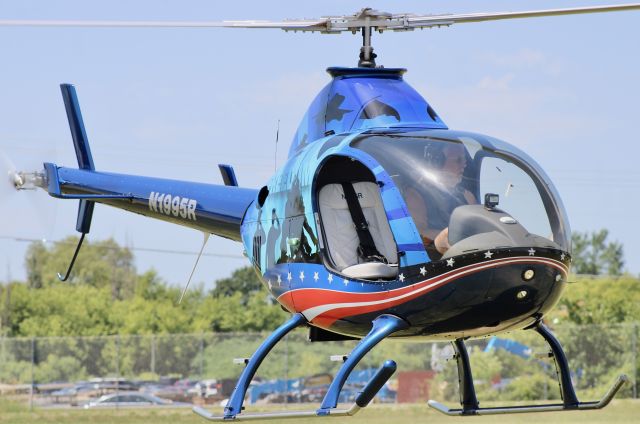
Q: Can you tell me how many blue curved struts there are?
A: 4